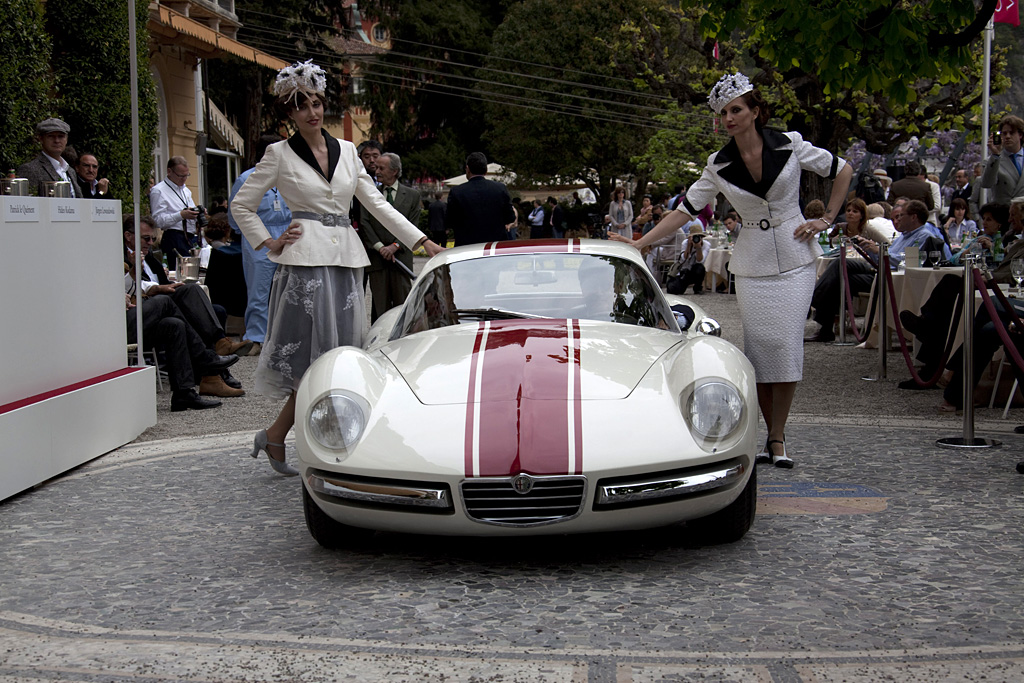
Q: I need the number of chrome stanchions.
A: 3